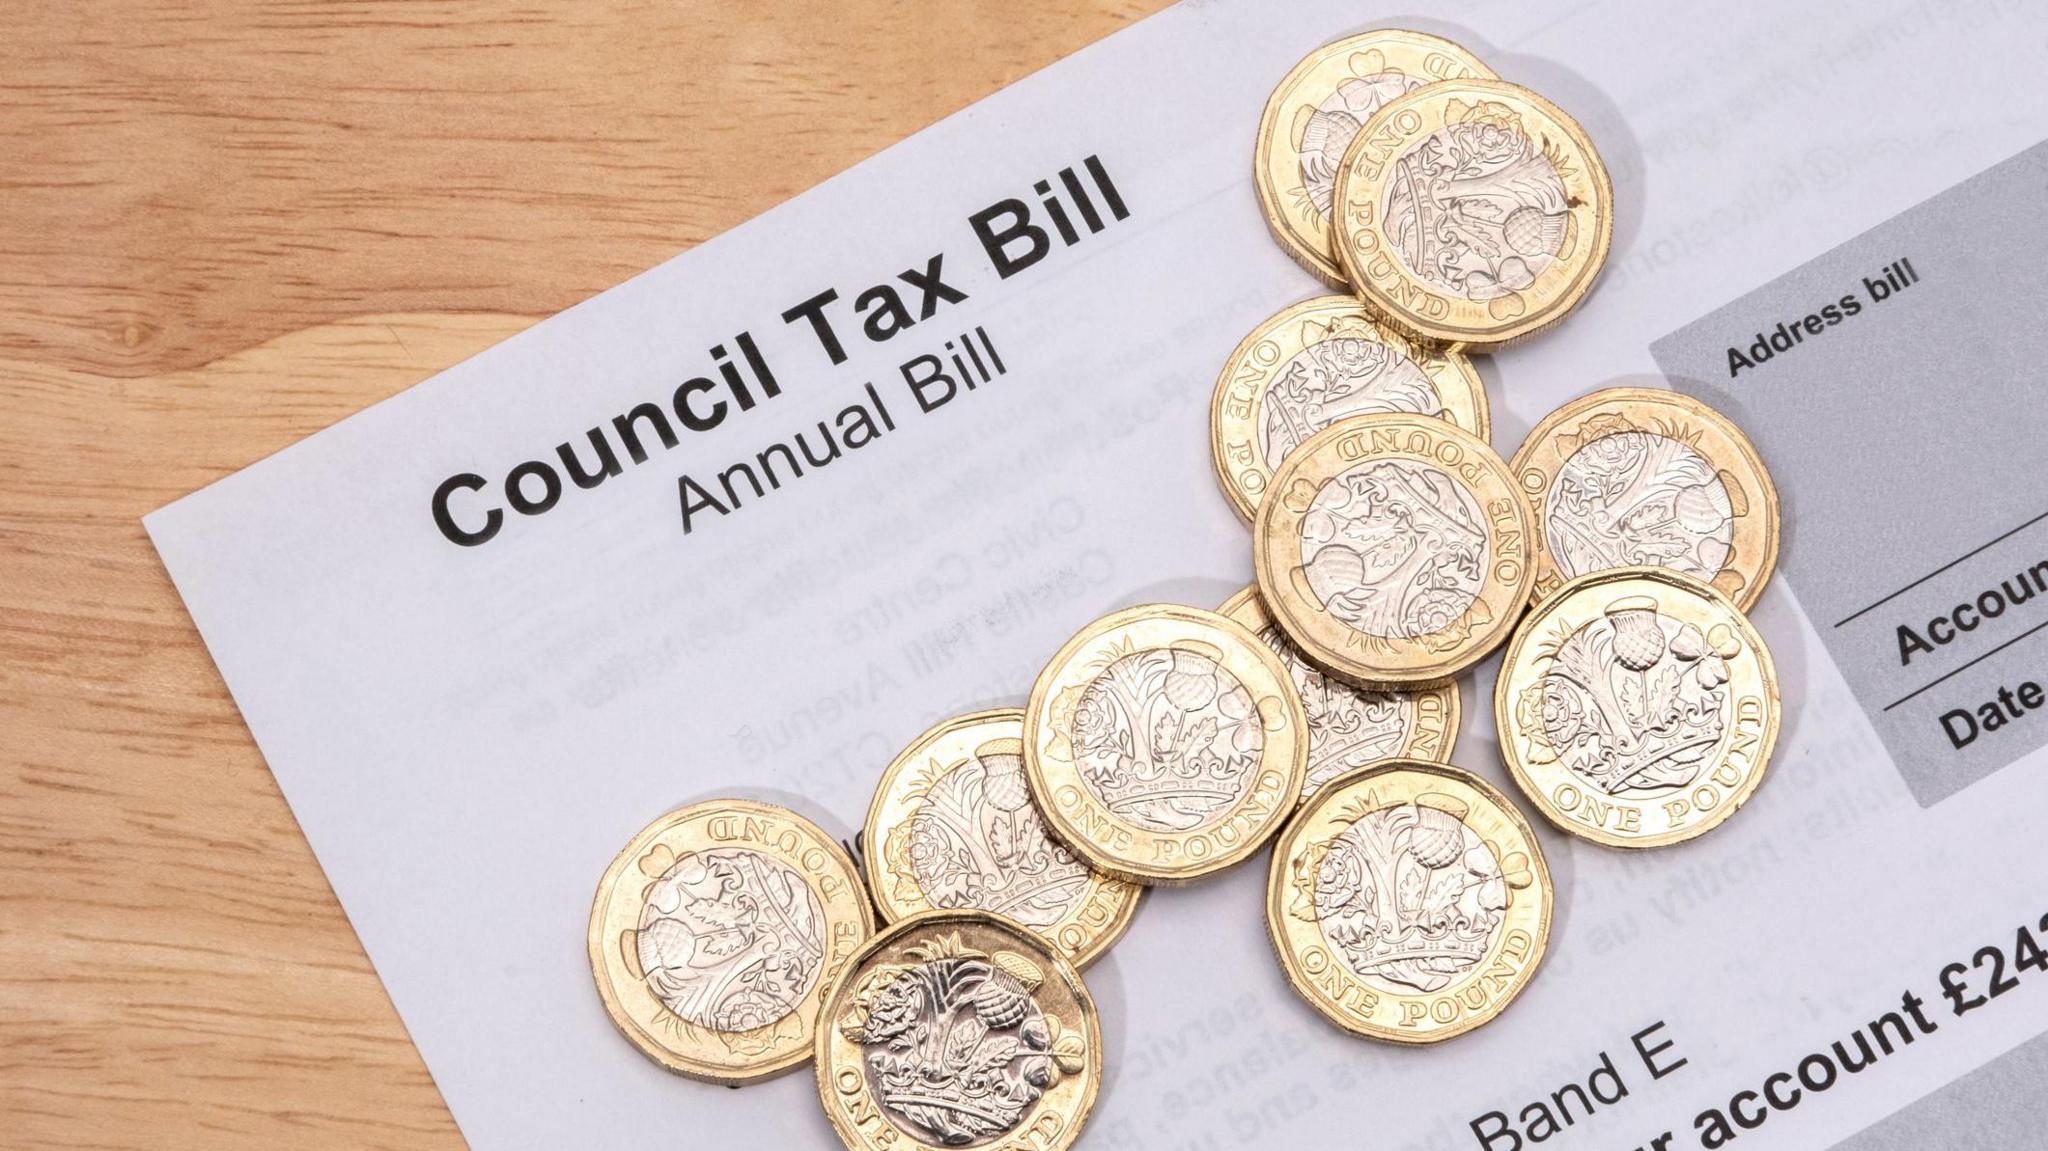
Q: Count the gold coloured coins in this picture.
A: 12